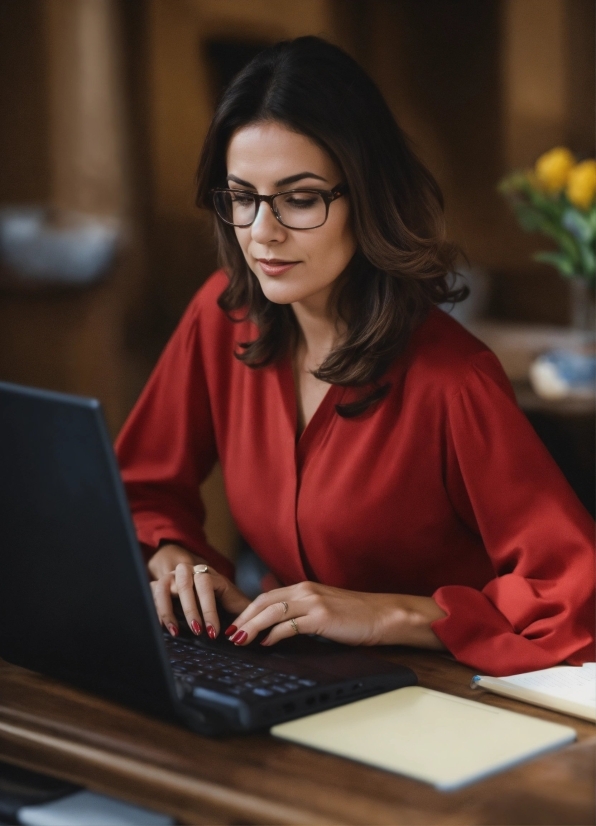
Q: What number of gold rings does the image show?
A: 3